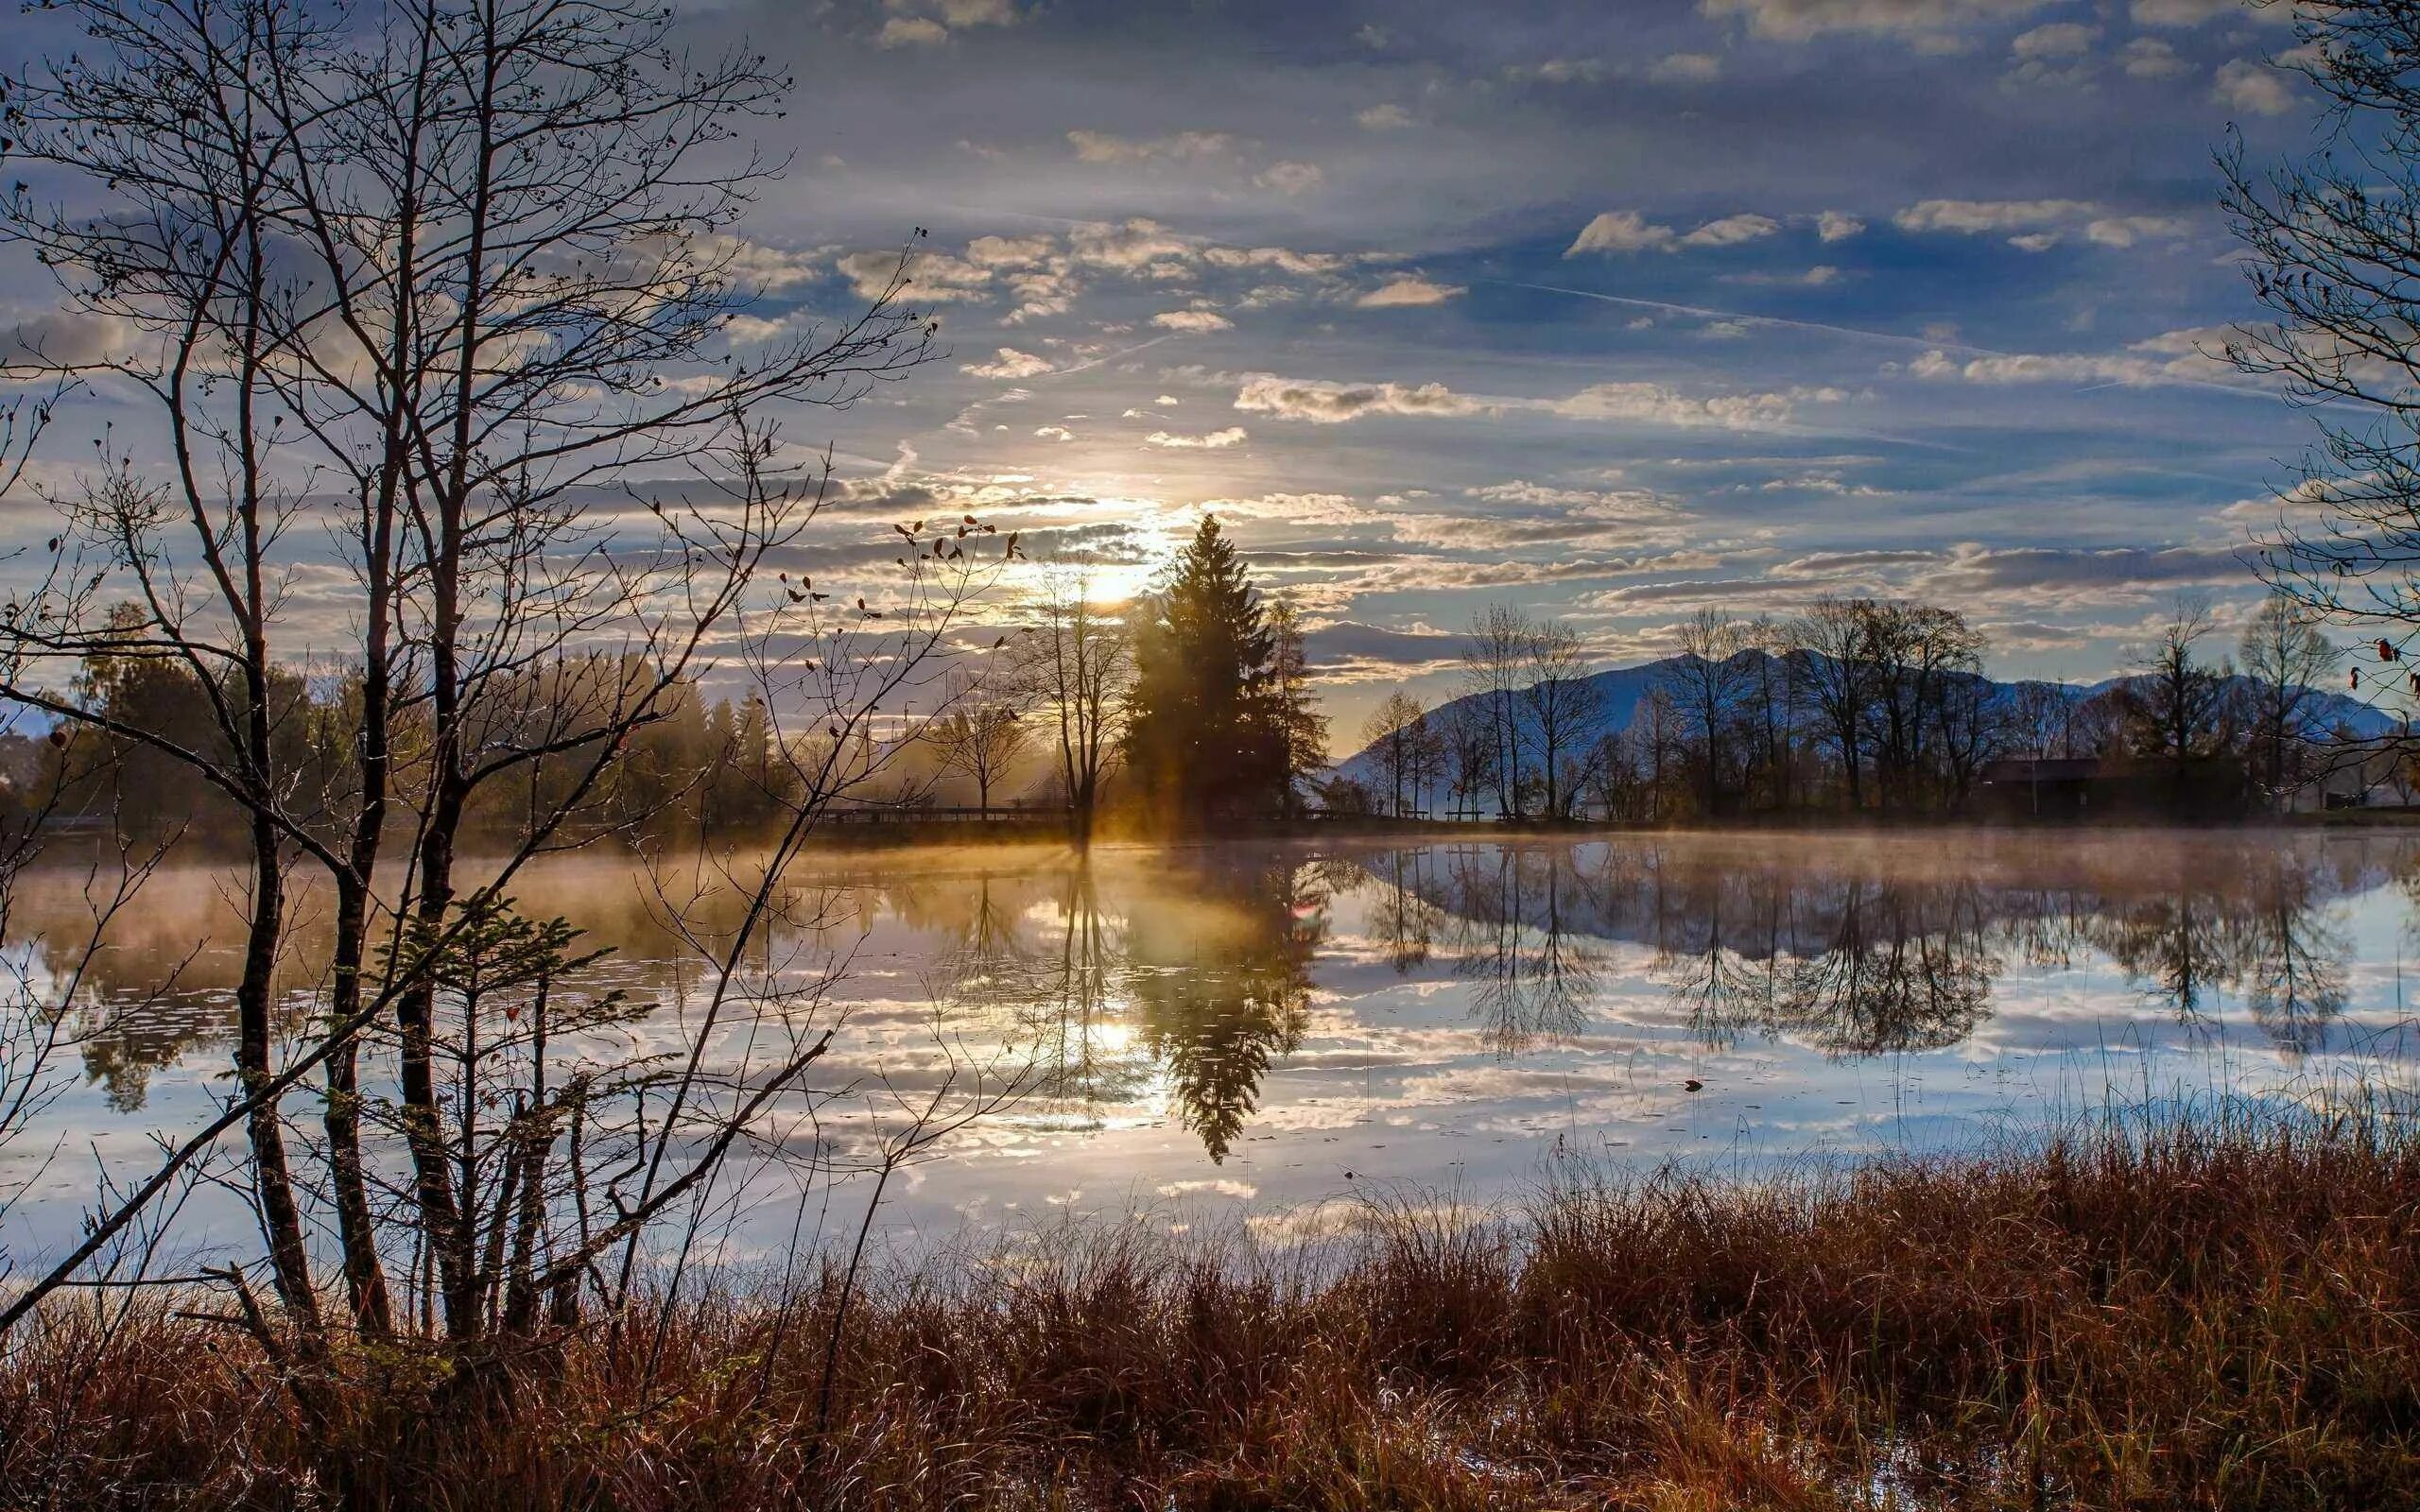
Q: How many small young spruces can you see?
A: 1